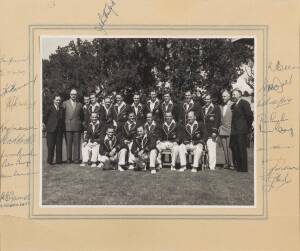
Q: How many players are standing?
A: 9